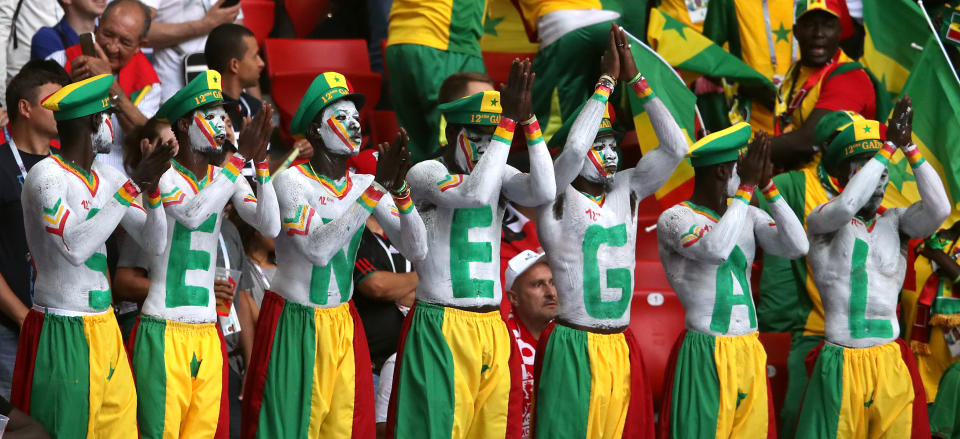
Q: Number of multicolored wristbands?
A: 14